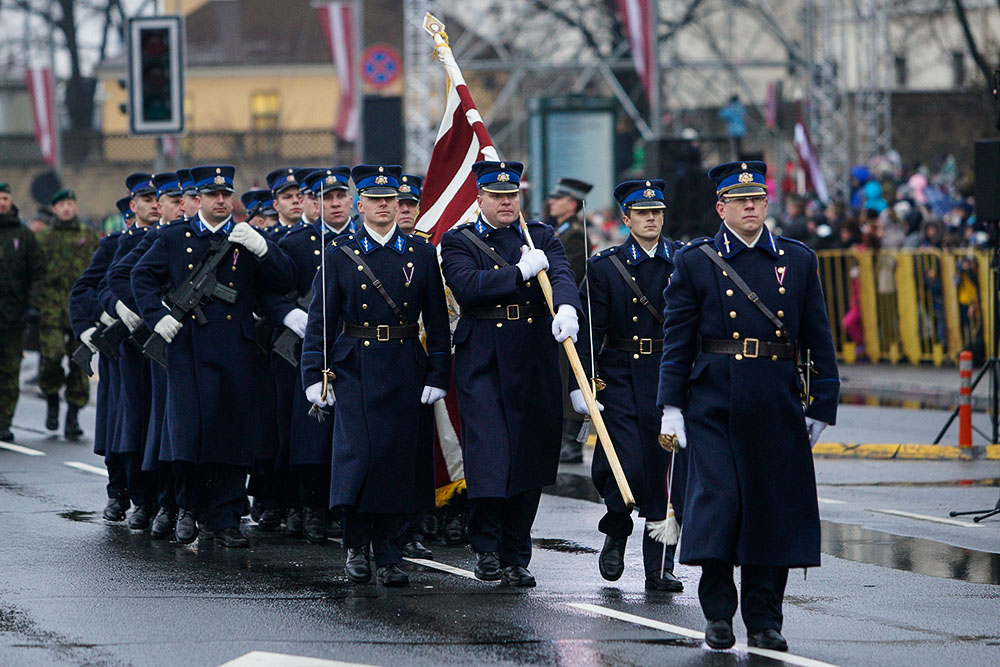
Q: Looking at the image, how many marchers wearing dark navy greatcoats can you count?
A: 15